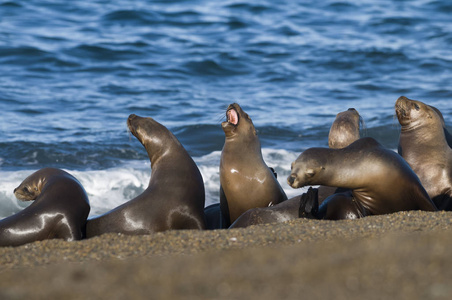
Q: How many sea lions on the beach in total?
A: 6